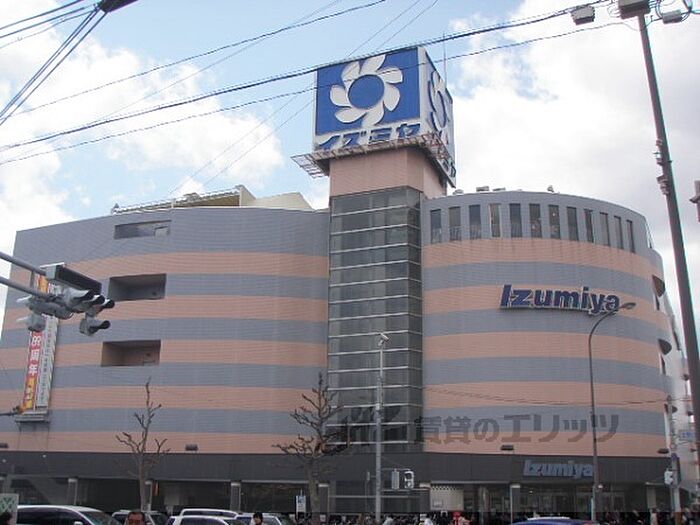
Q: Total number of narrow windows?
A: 12